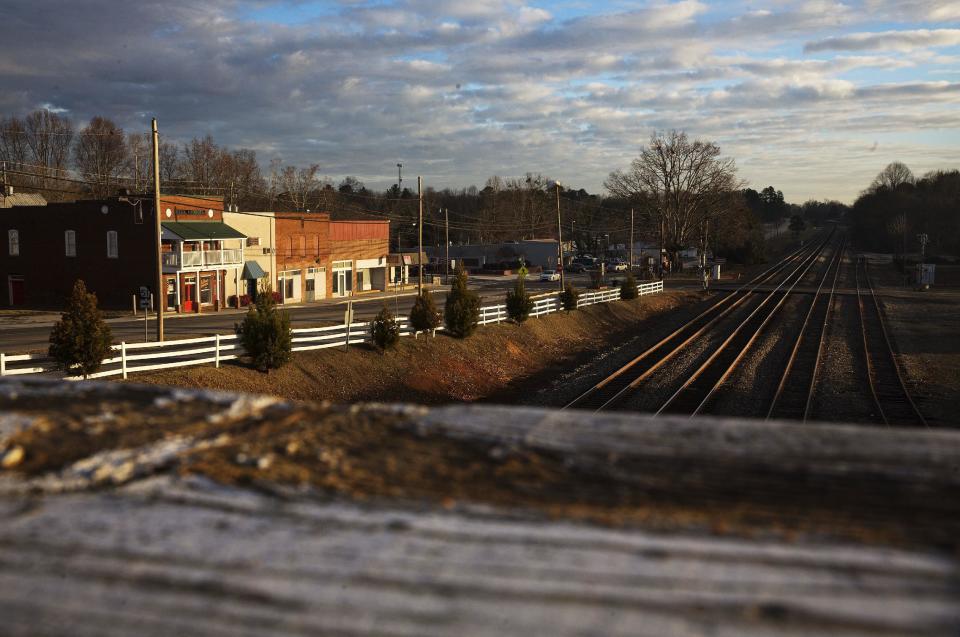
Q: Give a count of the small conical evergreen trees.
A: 8